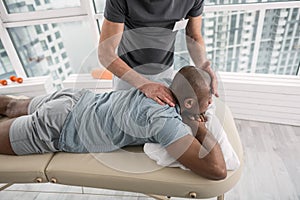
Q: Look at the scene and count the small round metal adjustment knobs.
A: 3